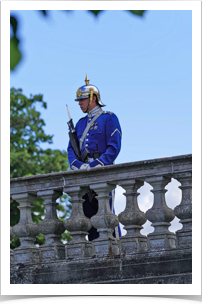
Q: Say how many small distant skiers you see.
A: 0